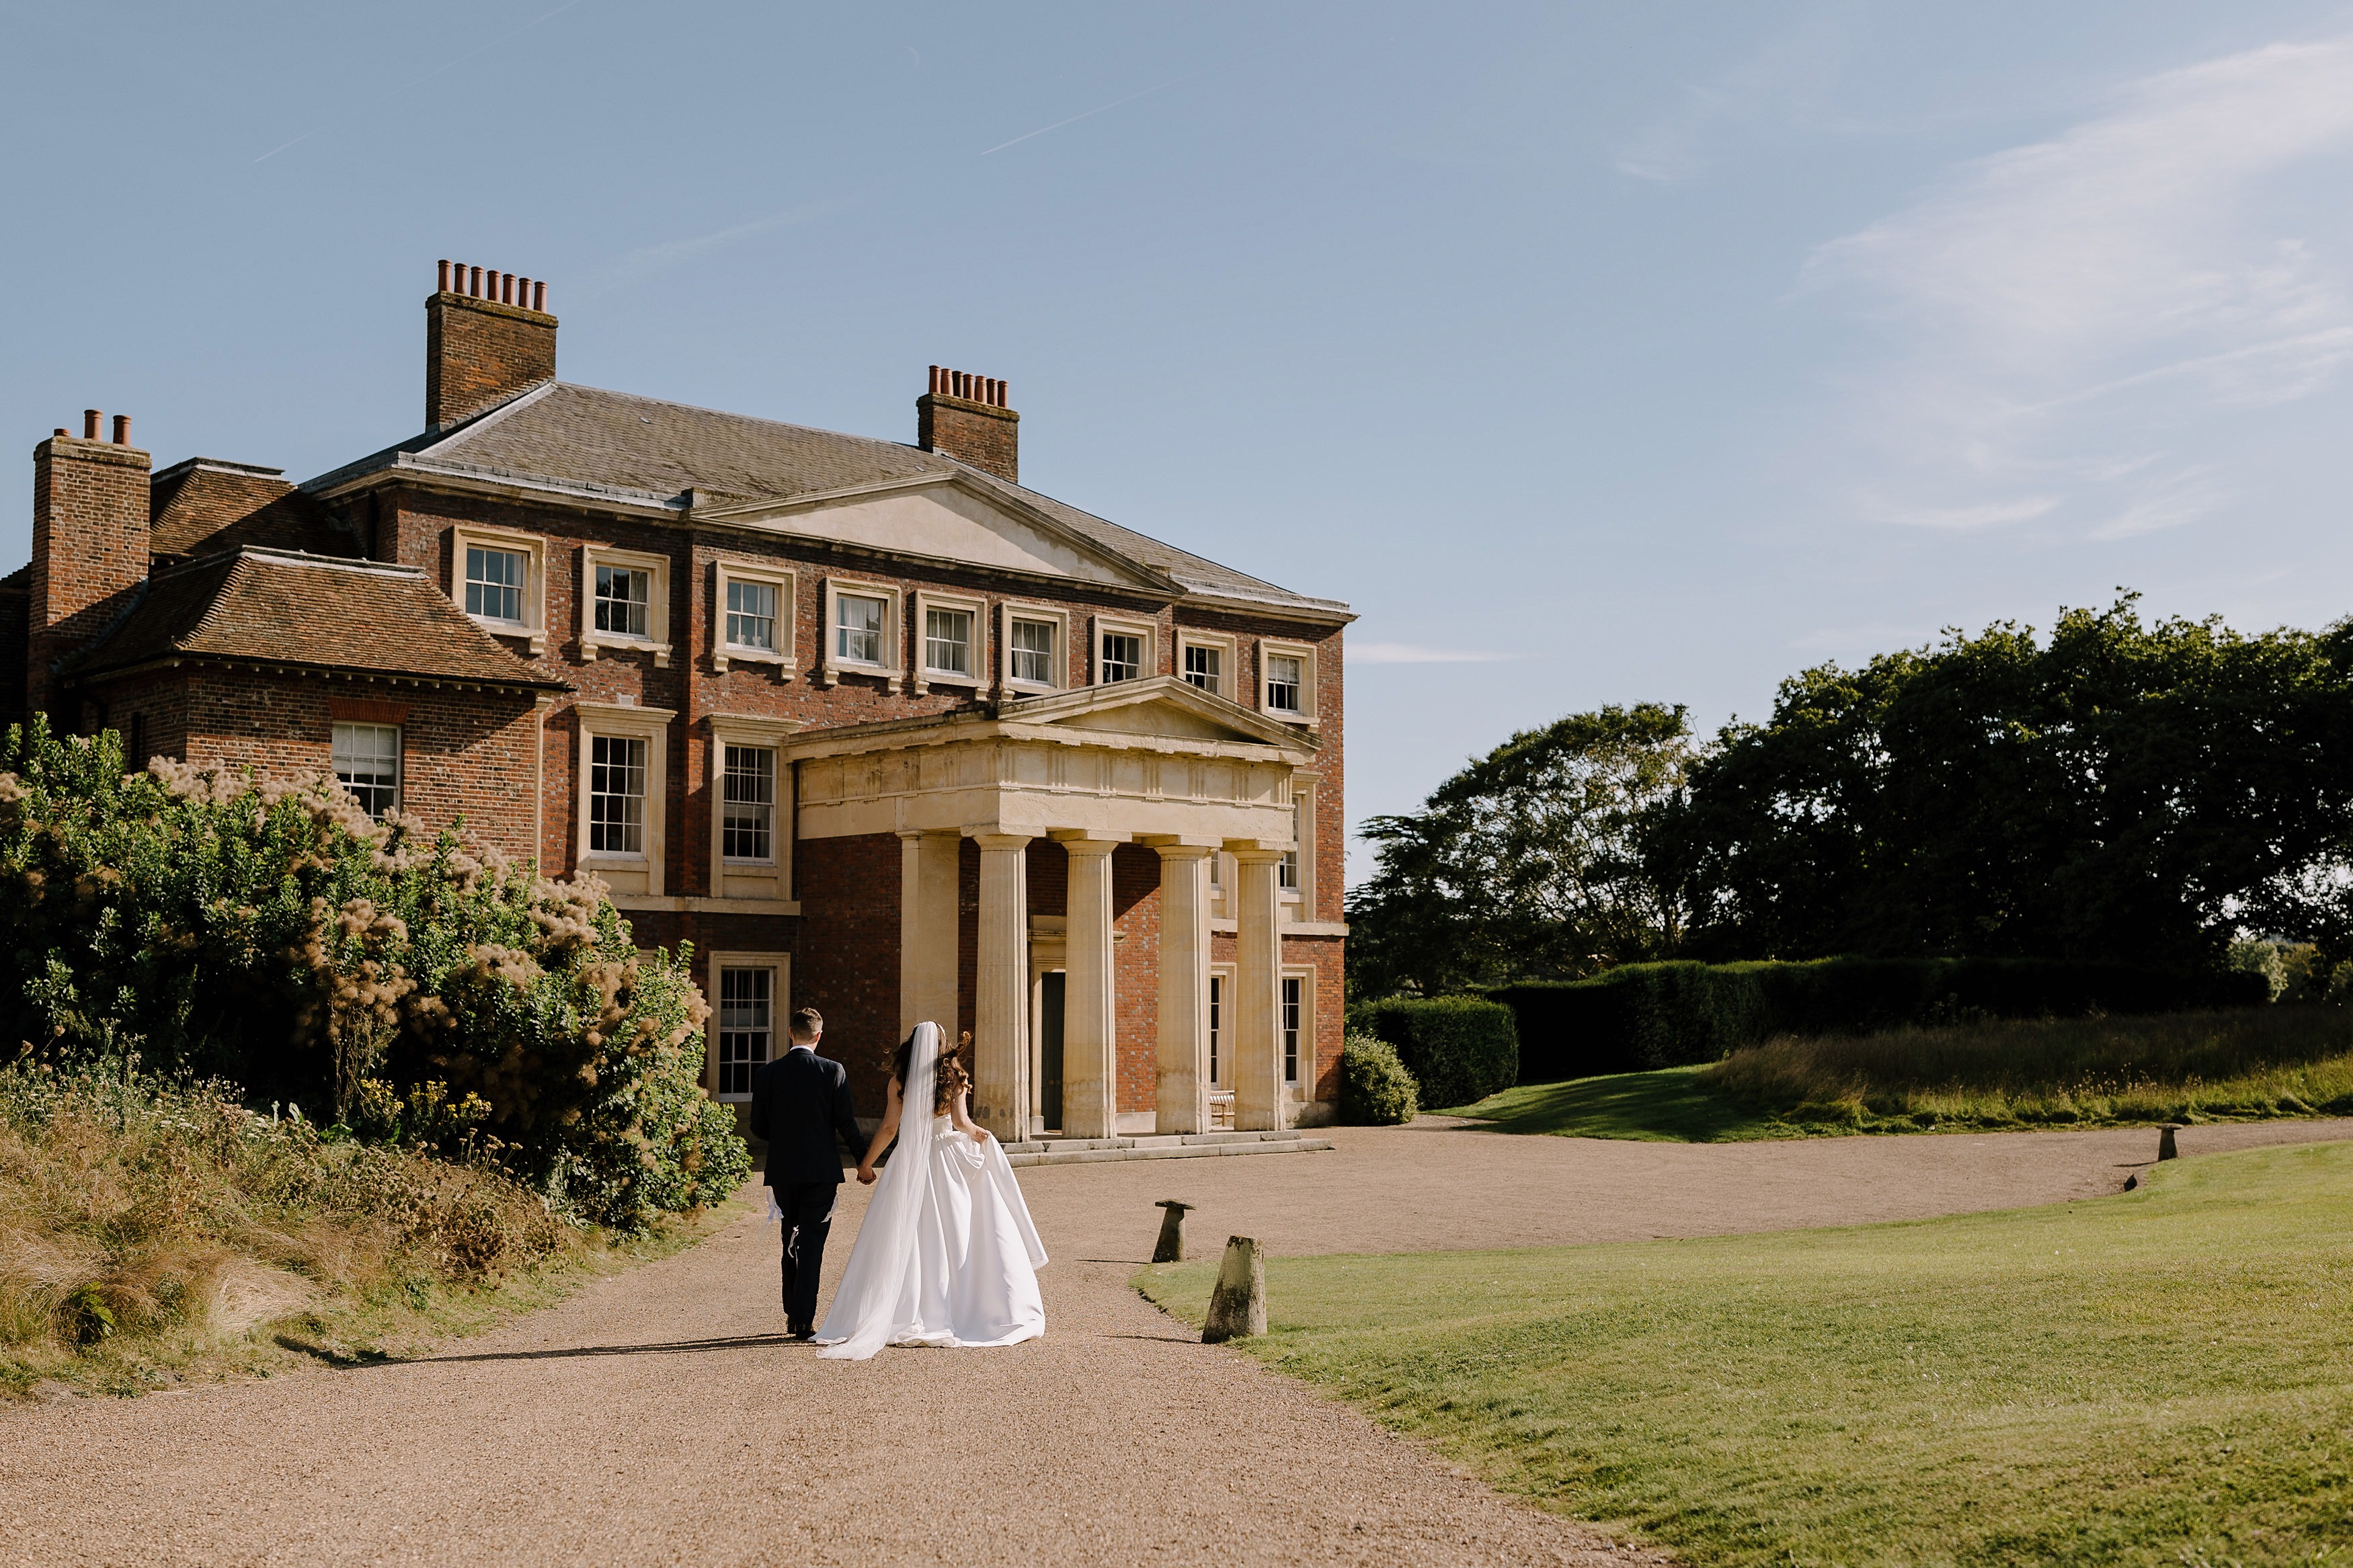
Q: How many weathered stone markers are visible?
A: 3